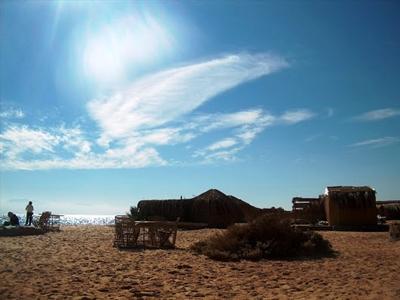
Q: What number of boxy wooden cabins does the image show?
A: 1